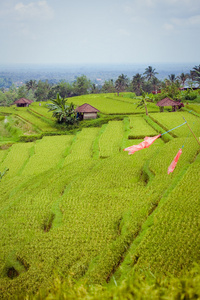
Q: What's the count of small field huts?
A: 3